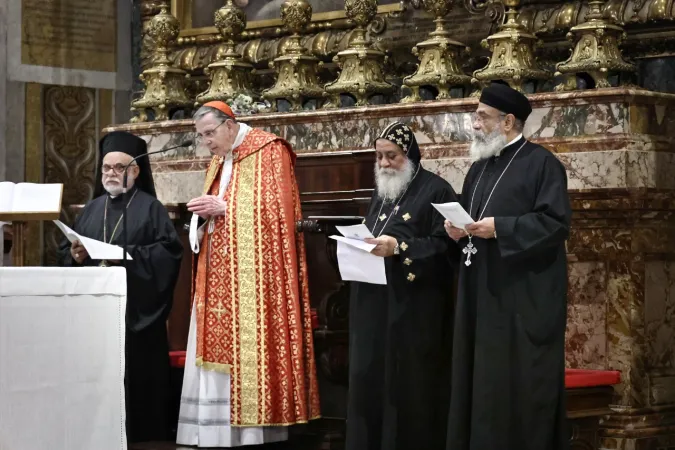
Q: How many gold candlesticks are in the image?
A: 7